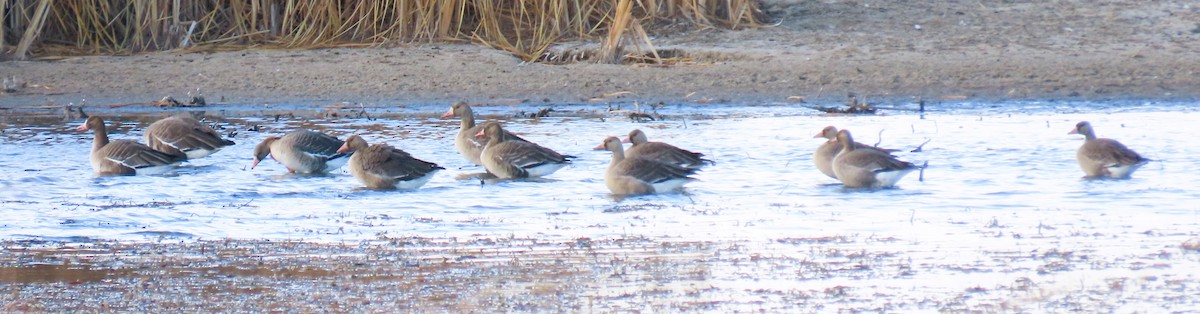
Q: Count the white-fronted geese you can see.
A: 11